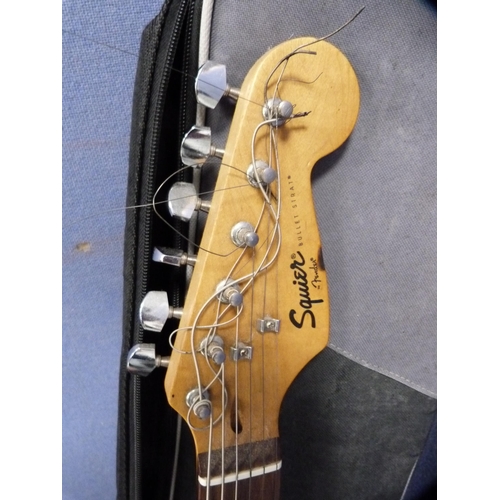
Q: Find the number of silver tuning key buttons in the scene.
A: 6